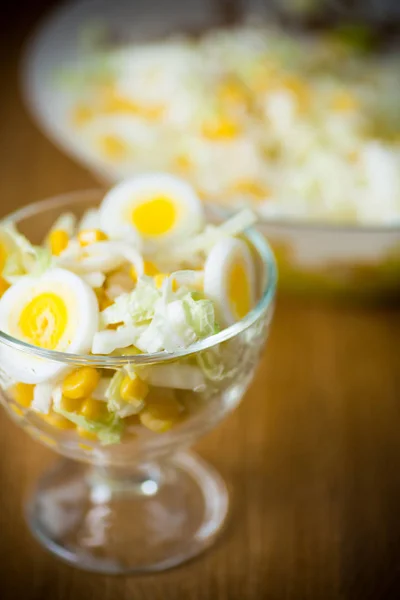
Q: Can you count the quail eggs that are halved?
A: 3